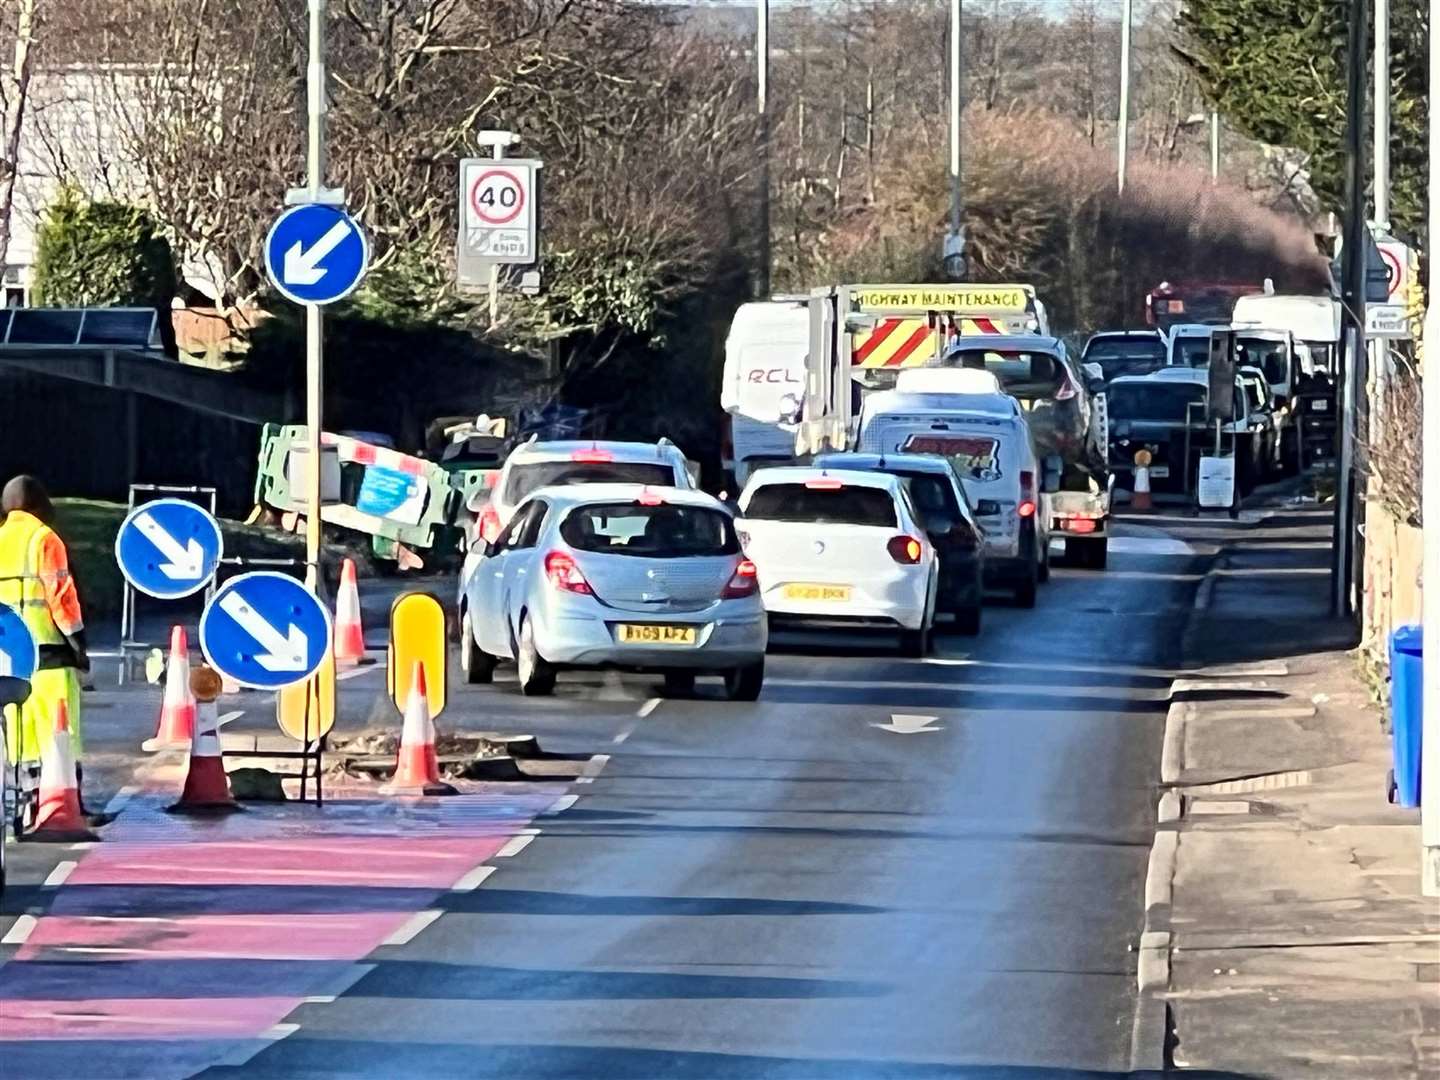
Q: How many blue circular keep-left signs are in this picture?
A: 1